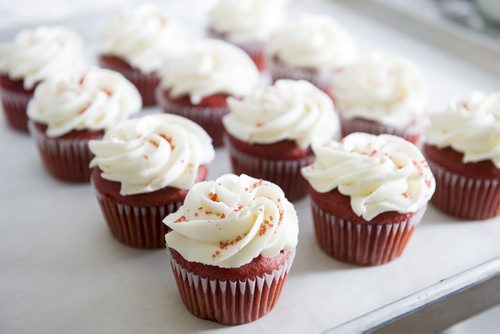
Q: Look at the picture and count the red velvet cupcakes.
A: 12